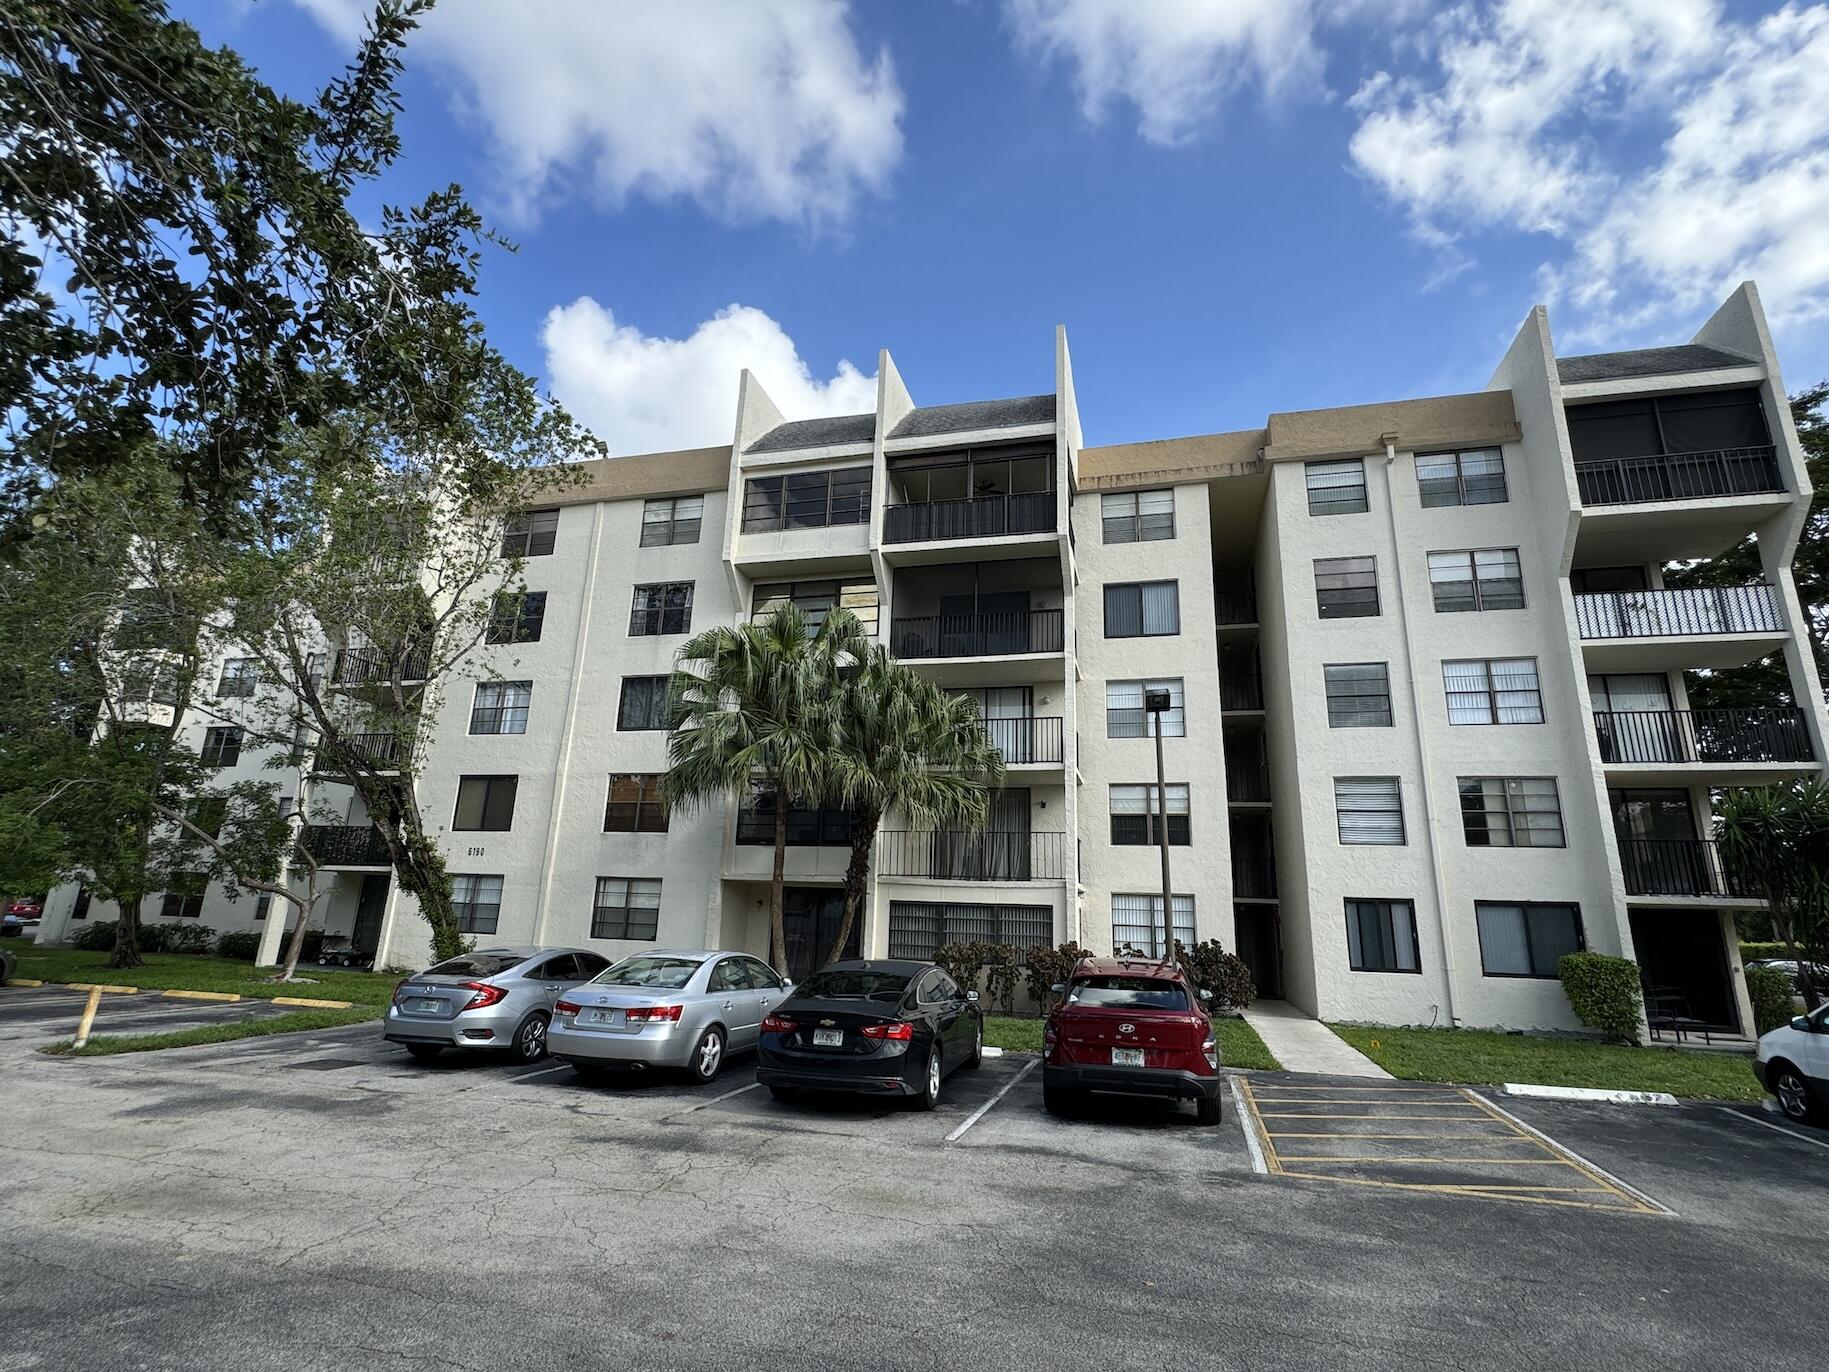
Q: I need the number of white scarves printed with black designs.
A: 0